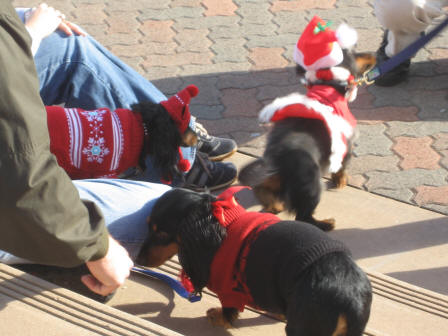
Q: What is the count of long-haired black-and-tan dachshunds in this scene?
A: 3